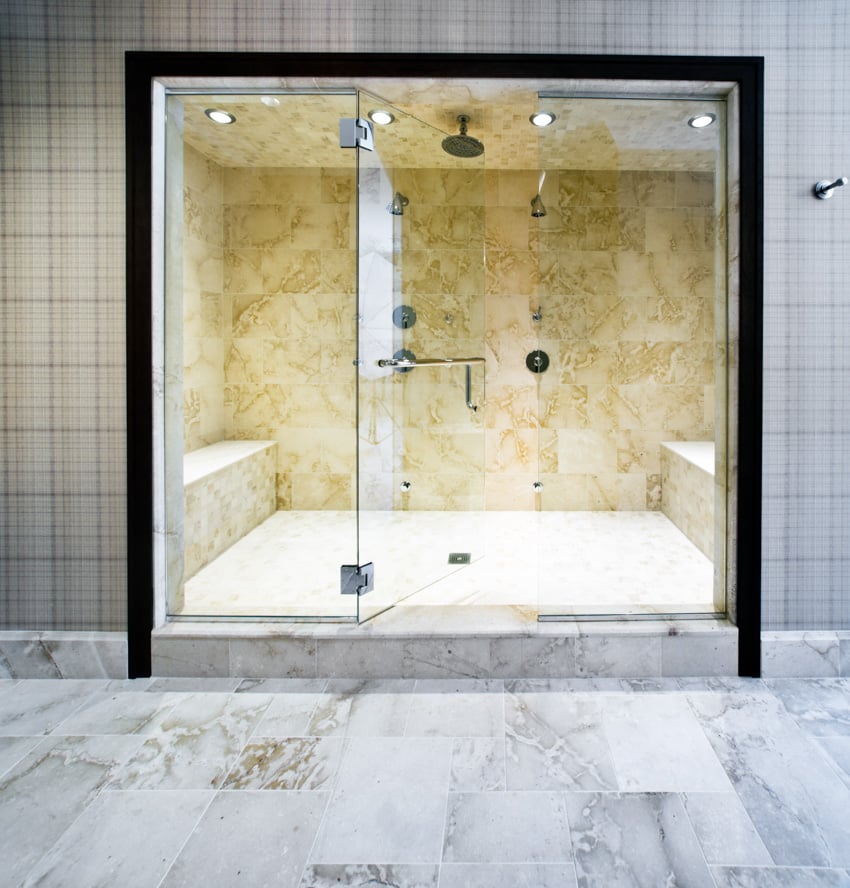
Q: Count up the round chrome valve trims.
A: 3